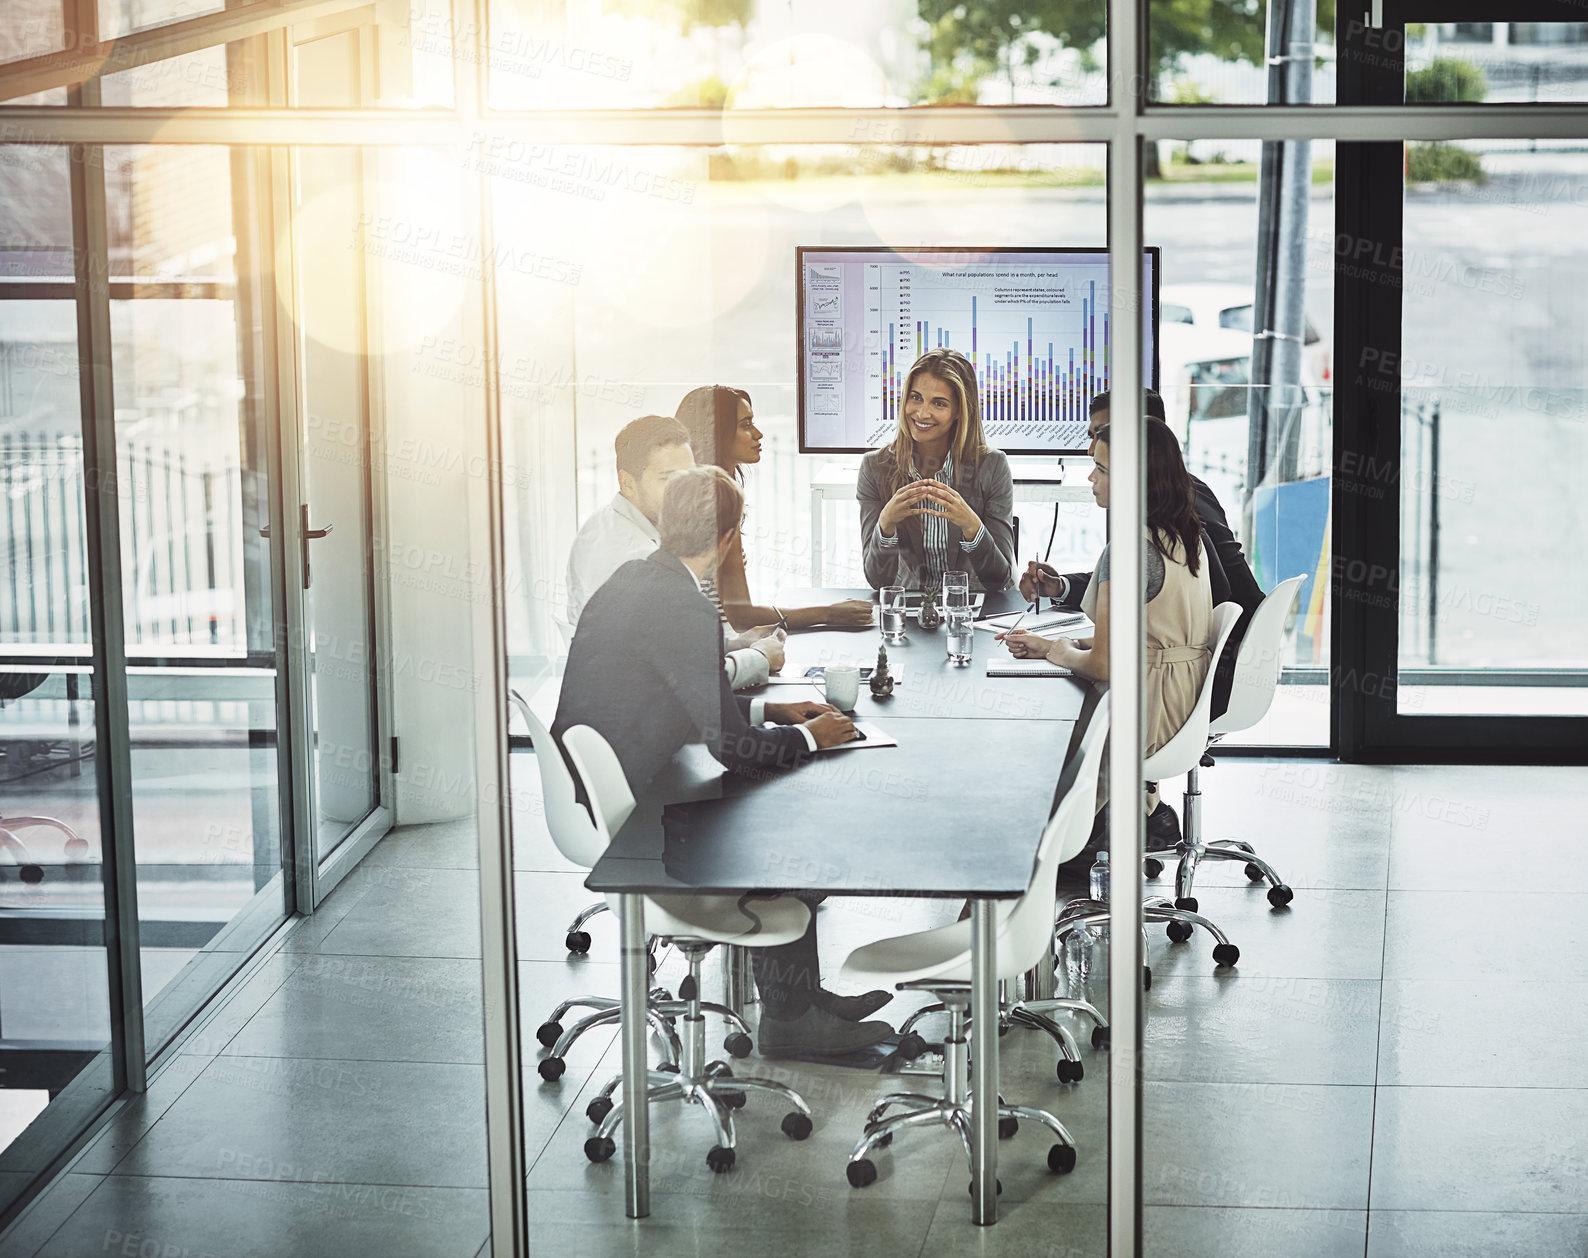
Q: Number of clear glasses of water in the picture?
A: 3